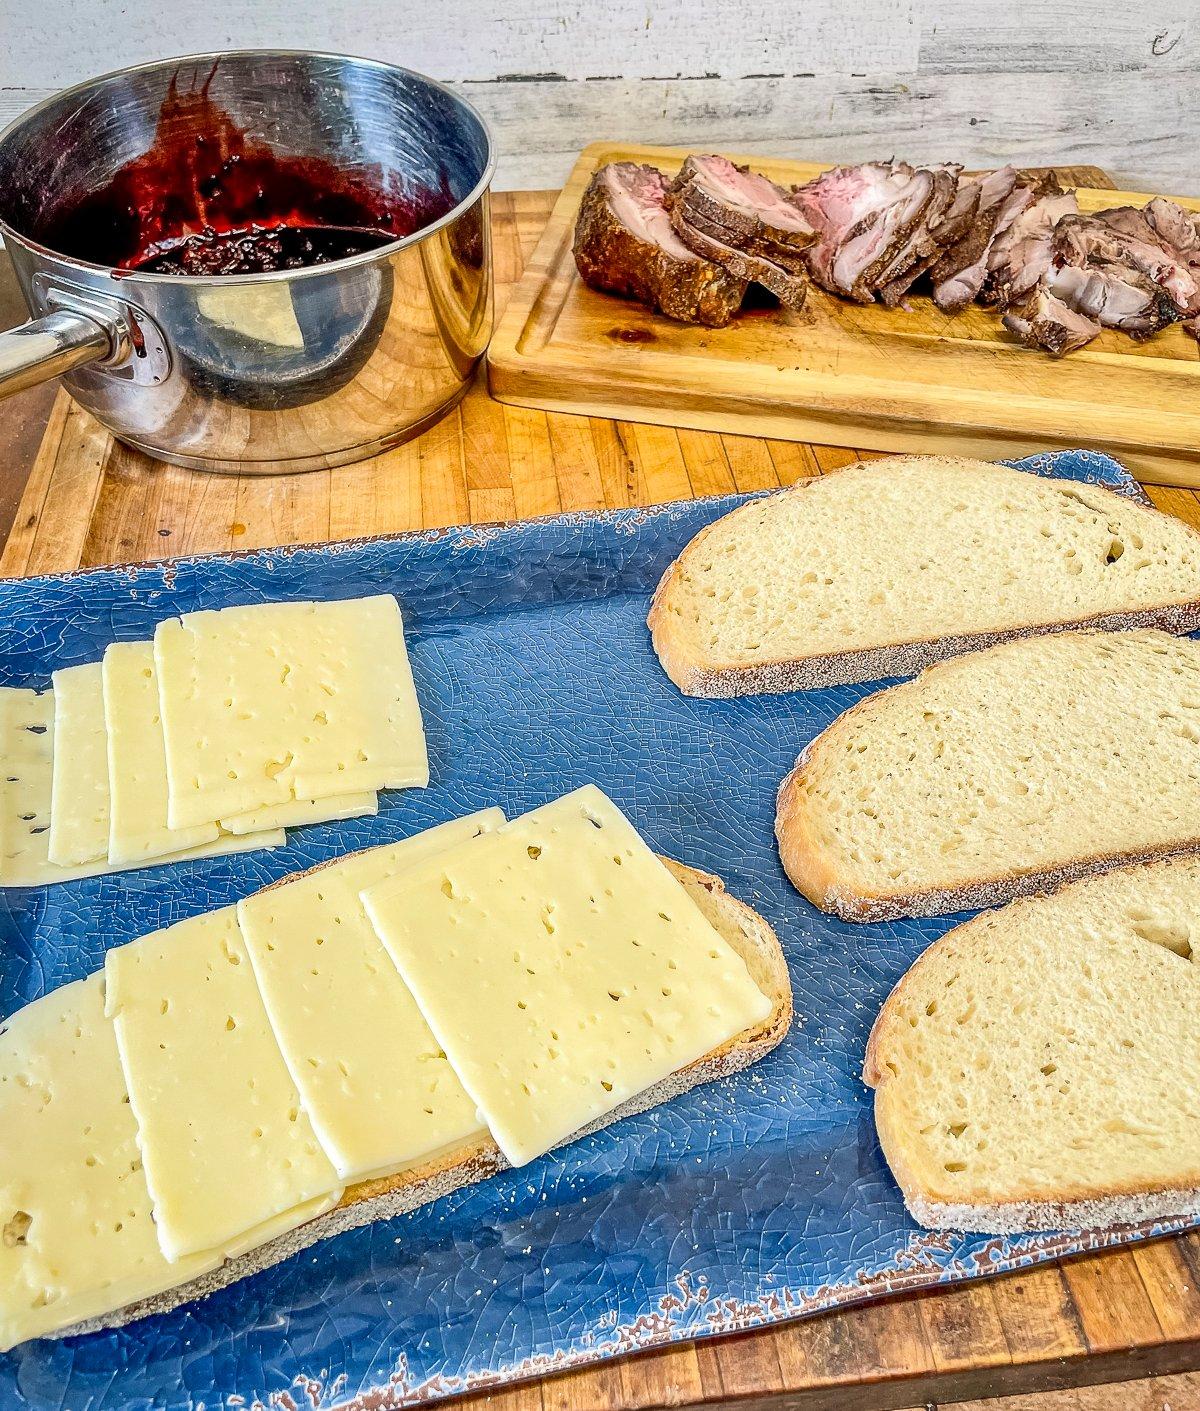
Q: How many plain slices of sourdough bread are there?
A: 3